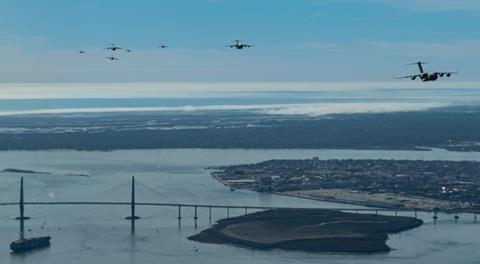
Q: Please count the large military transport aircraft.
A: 7